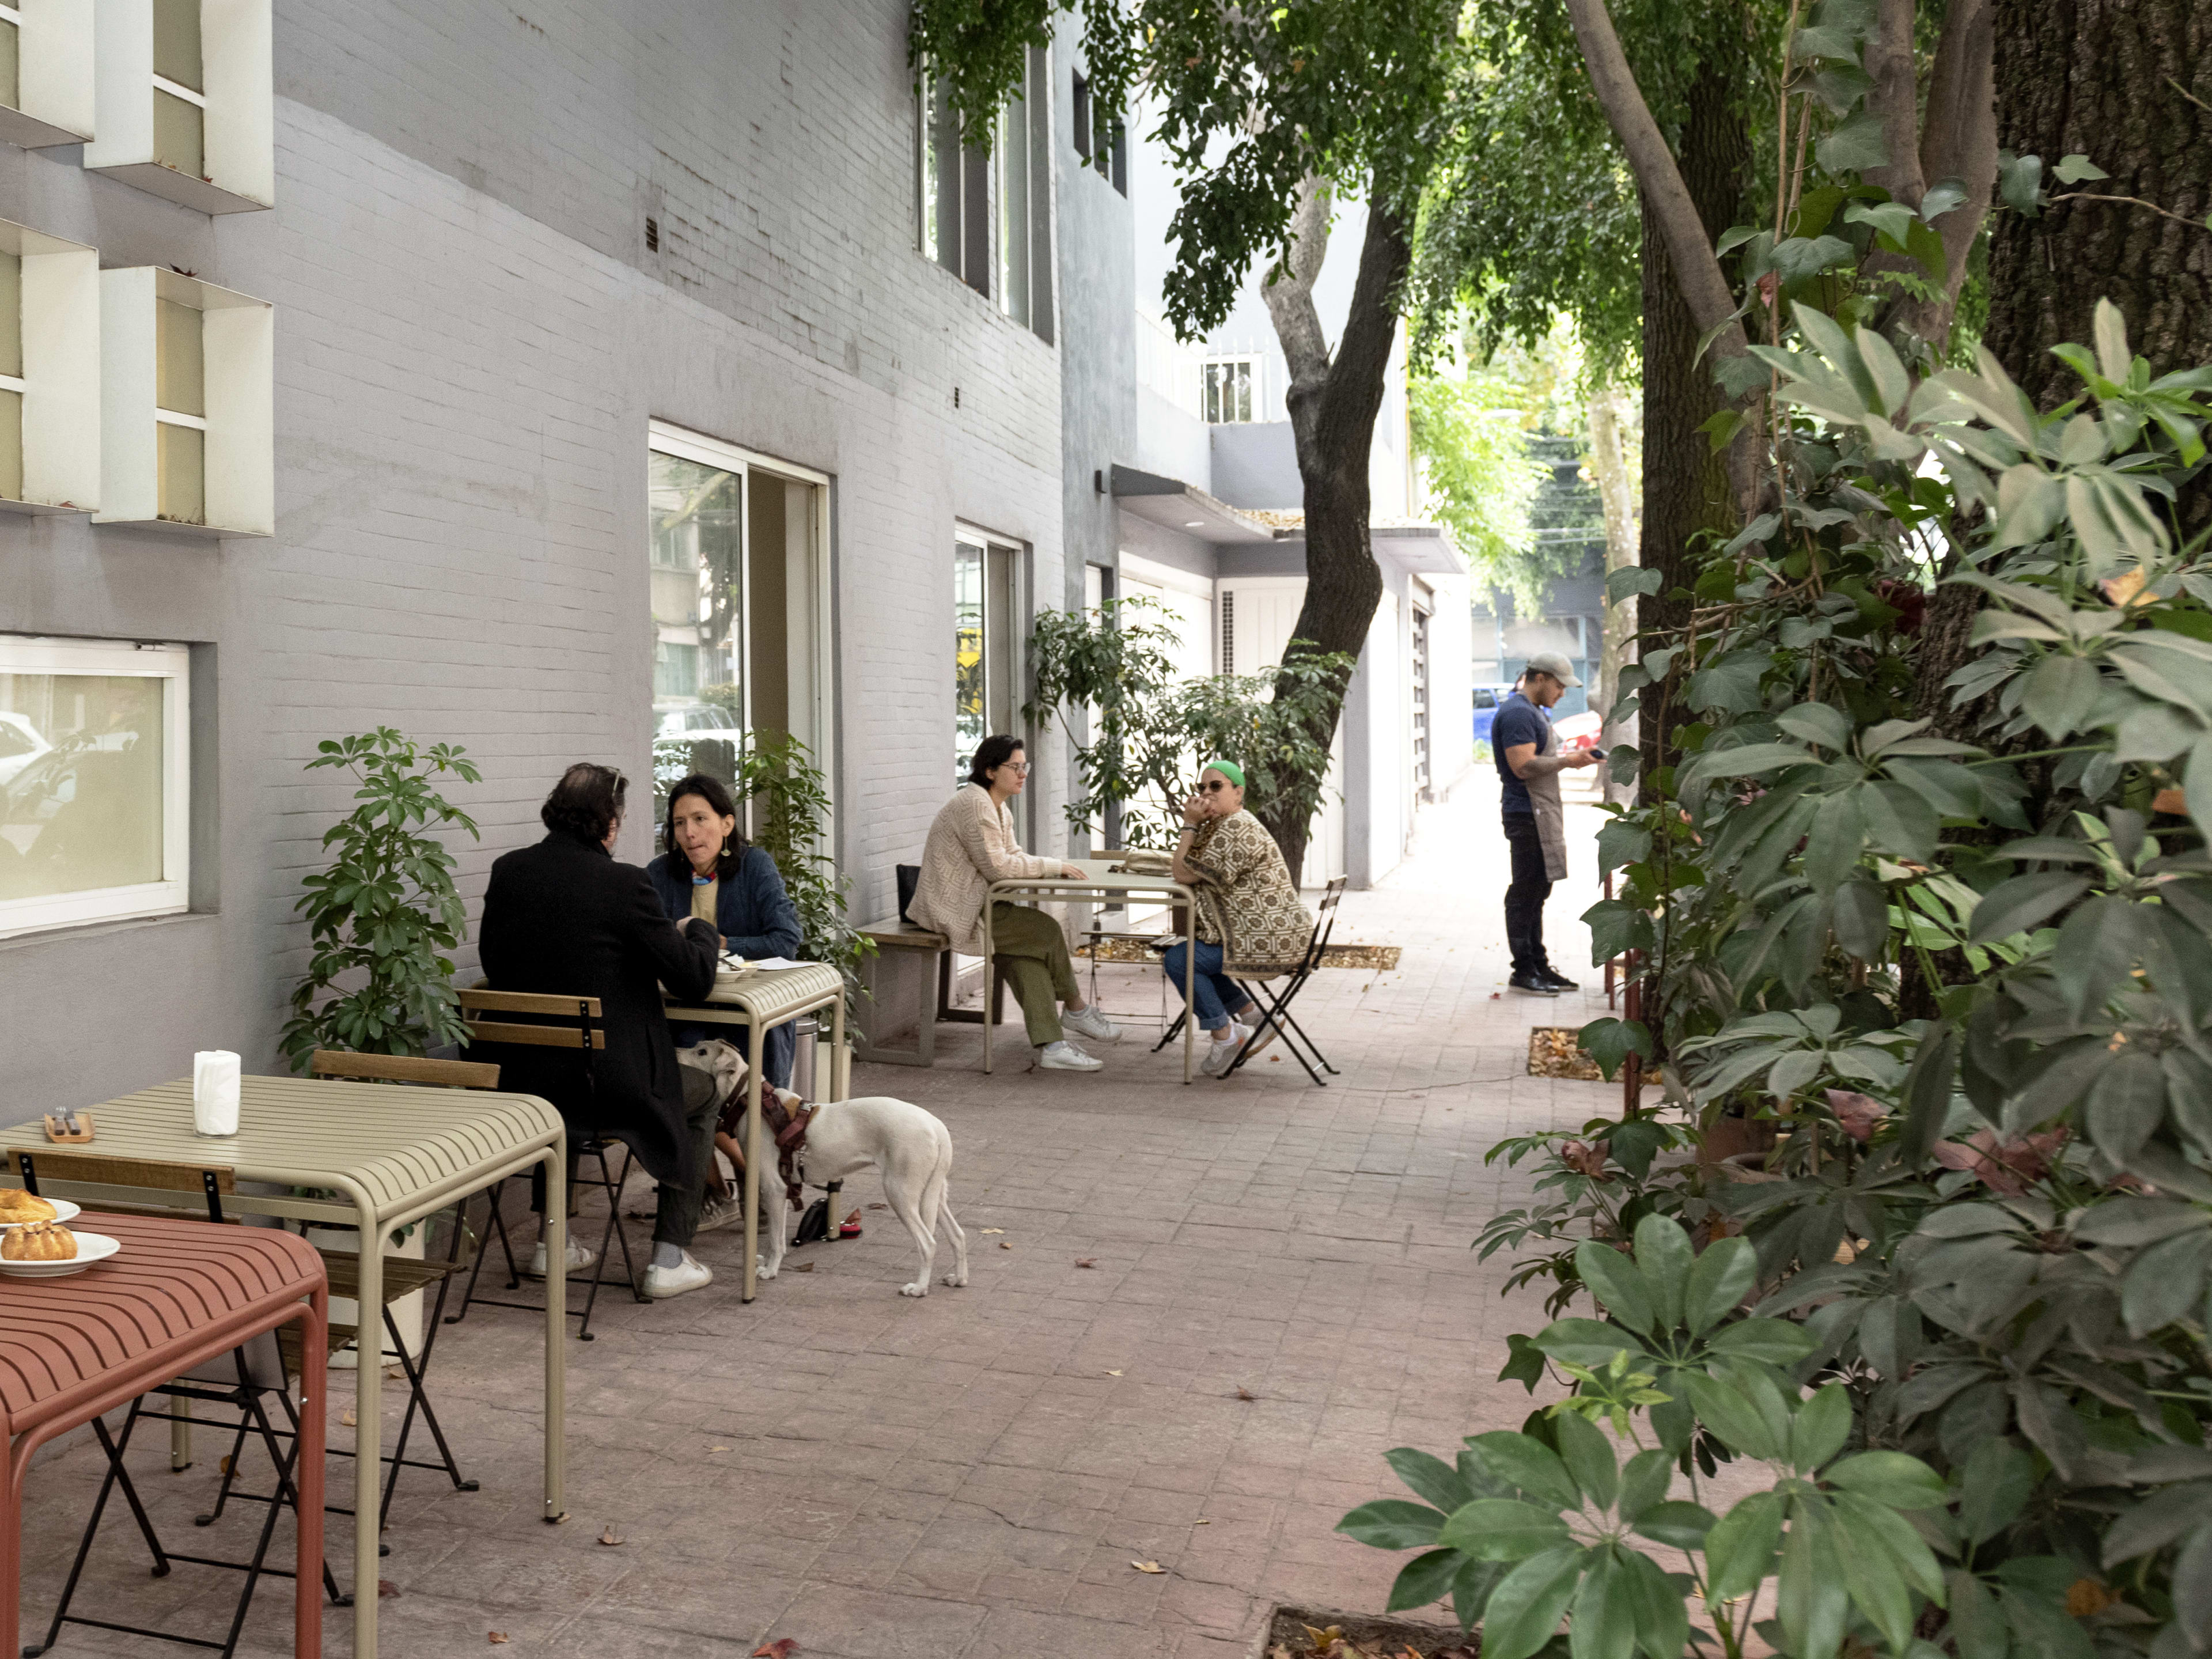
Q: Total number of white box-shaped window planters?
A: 4